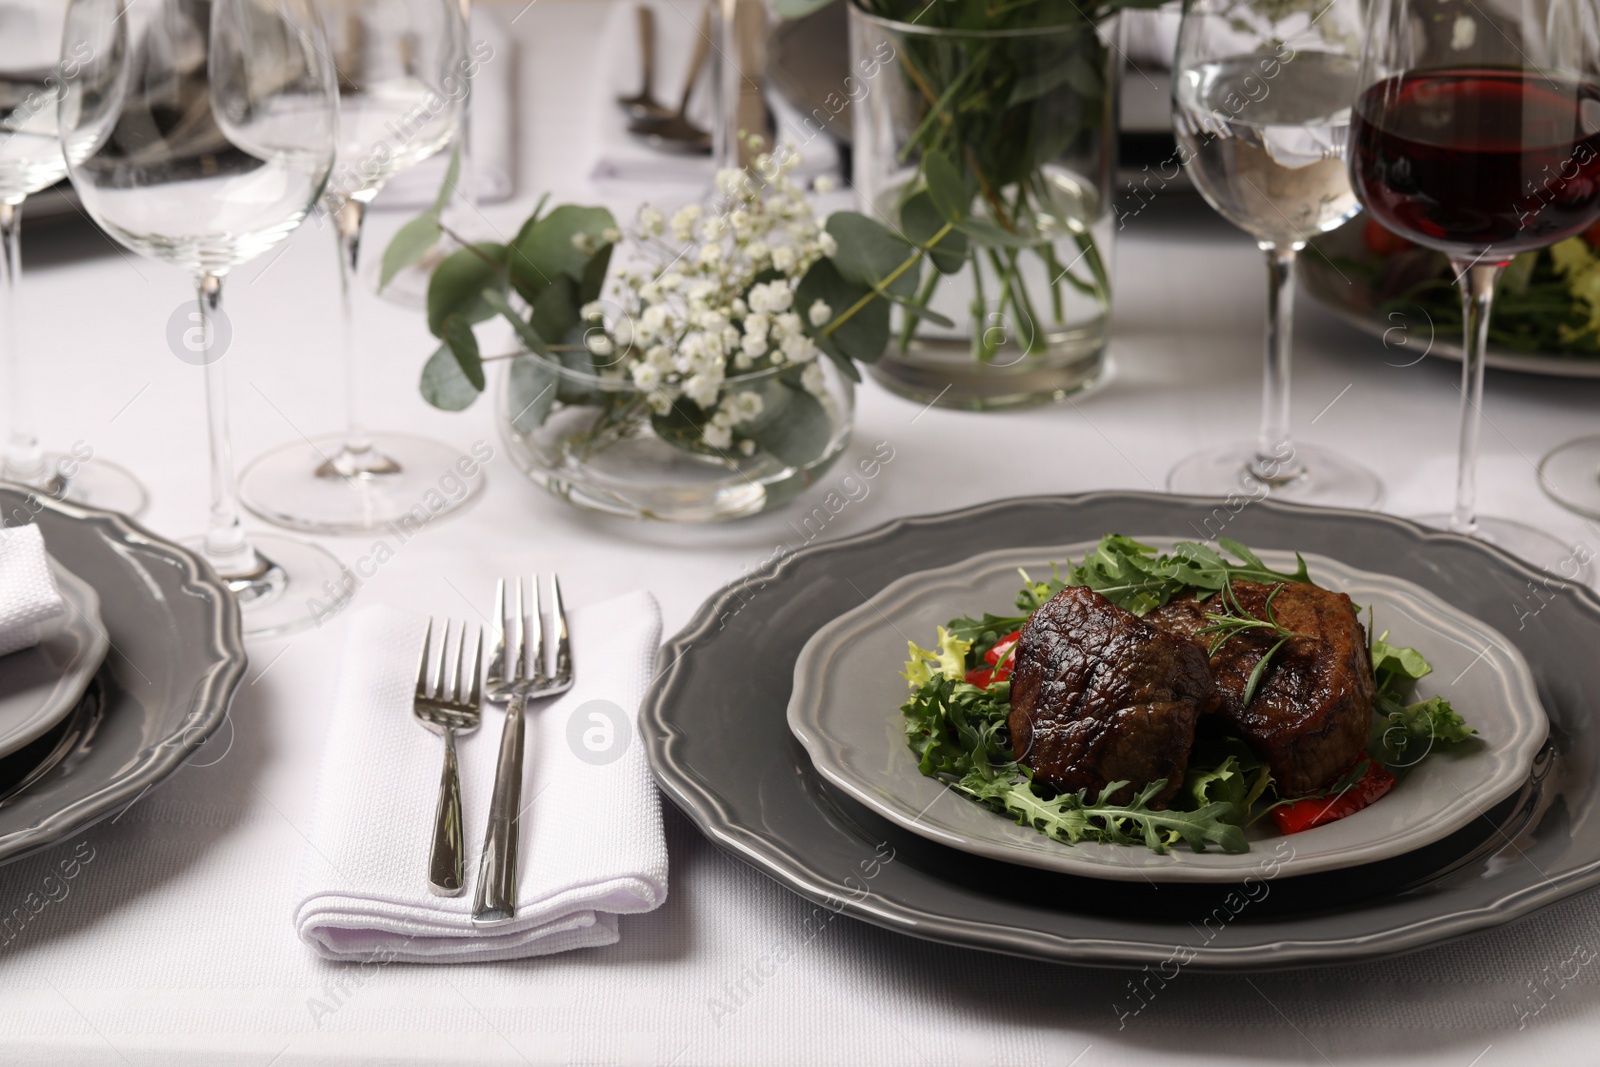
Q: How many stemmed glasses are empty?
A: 3